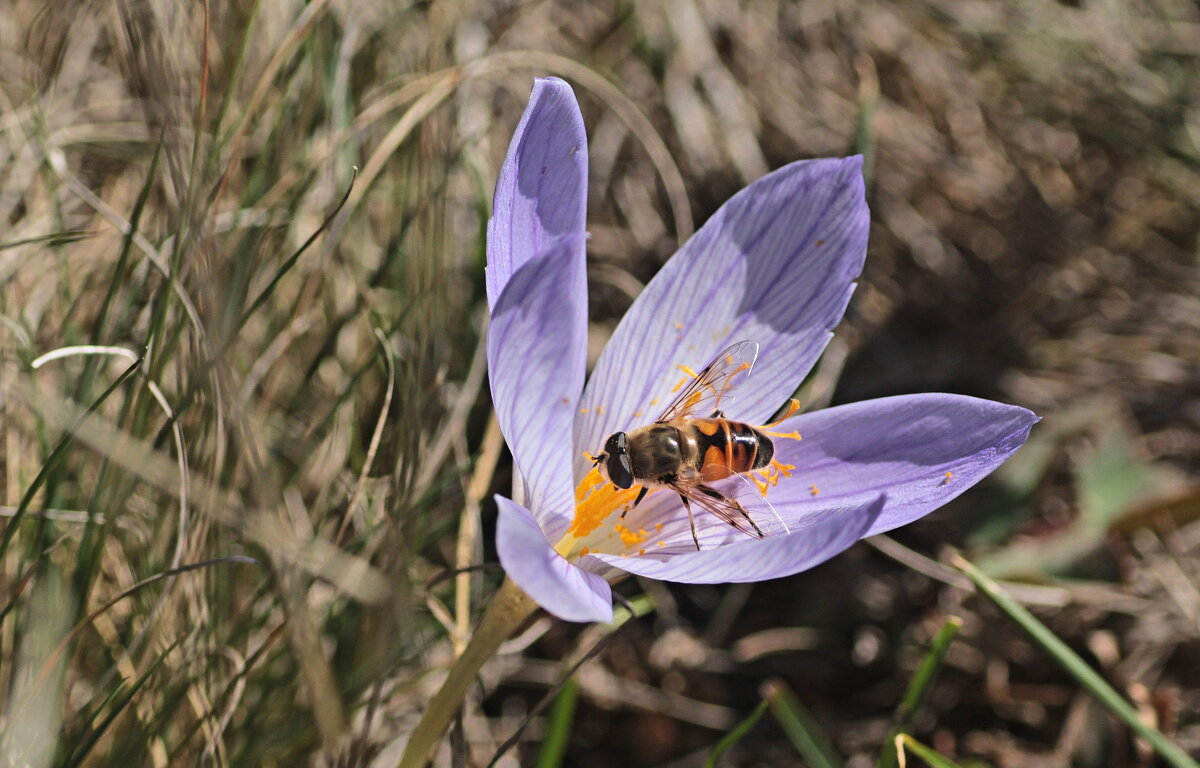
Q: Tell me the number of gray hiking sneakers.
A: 0